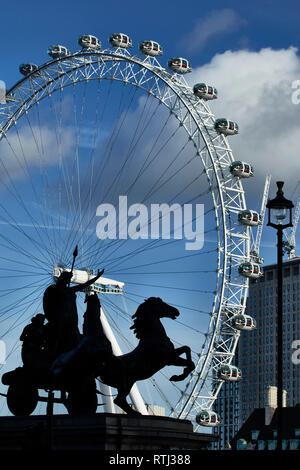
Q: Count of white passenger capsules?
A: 14